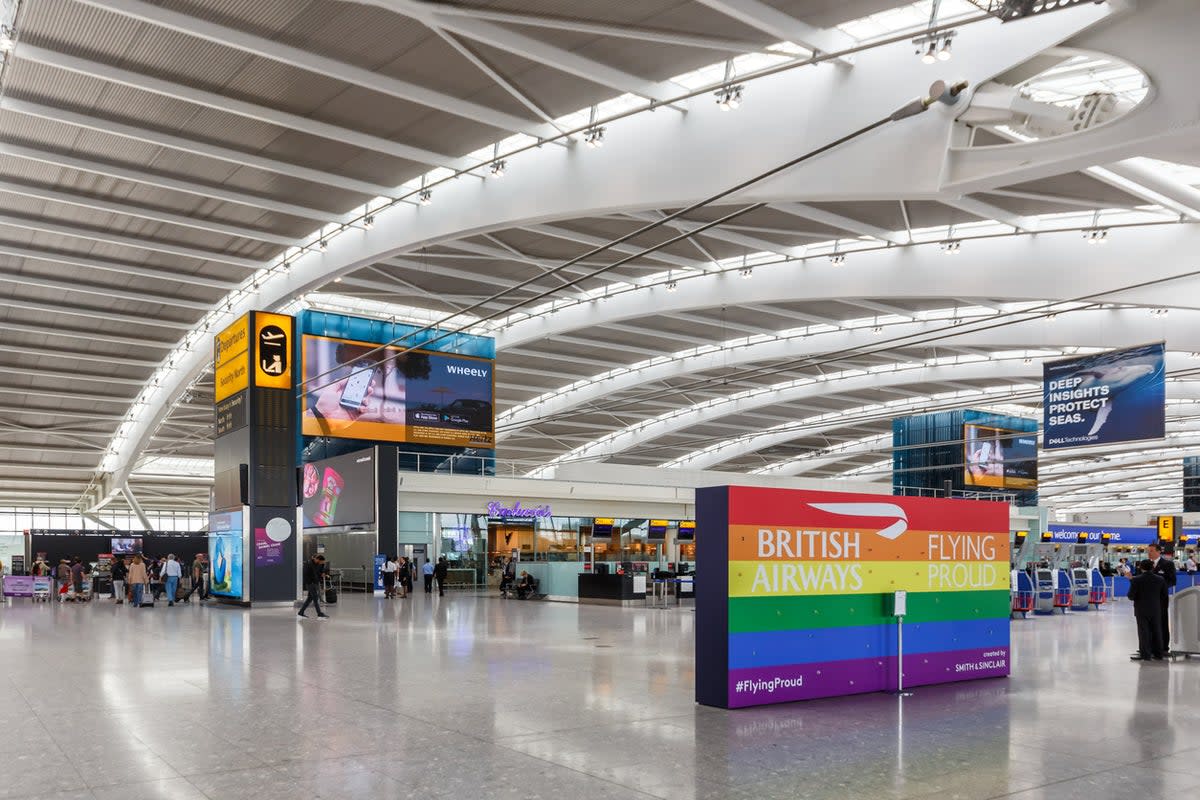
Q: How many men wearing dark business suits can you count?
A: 2